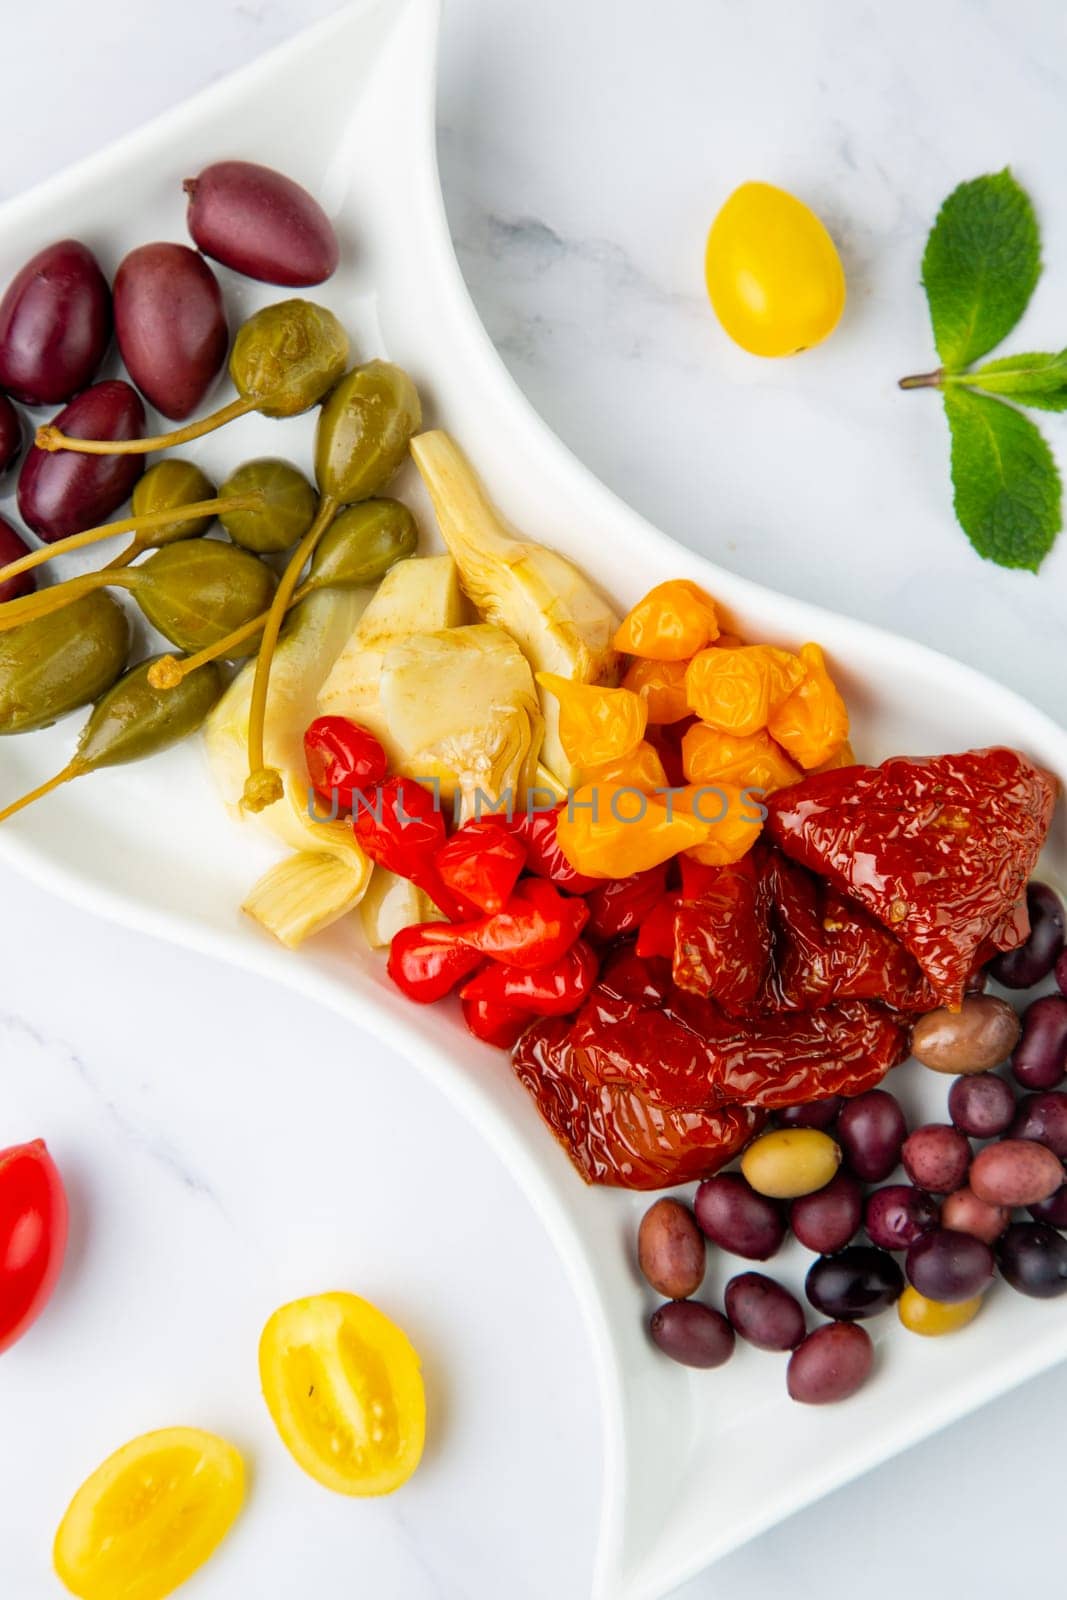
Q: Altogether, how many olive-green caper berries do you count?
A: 8